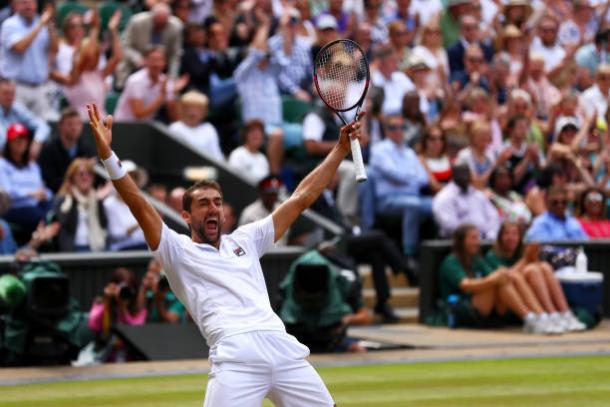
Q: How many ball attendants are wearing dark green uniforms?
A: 2